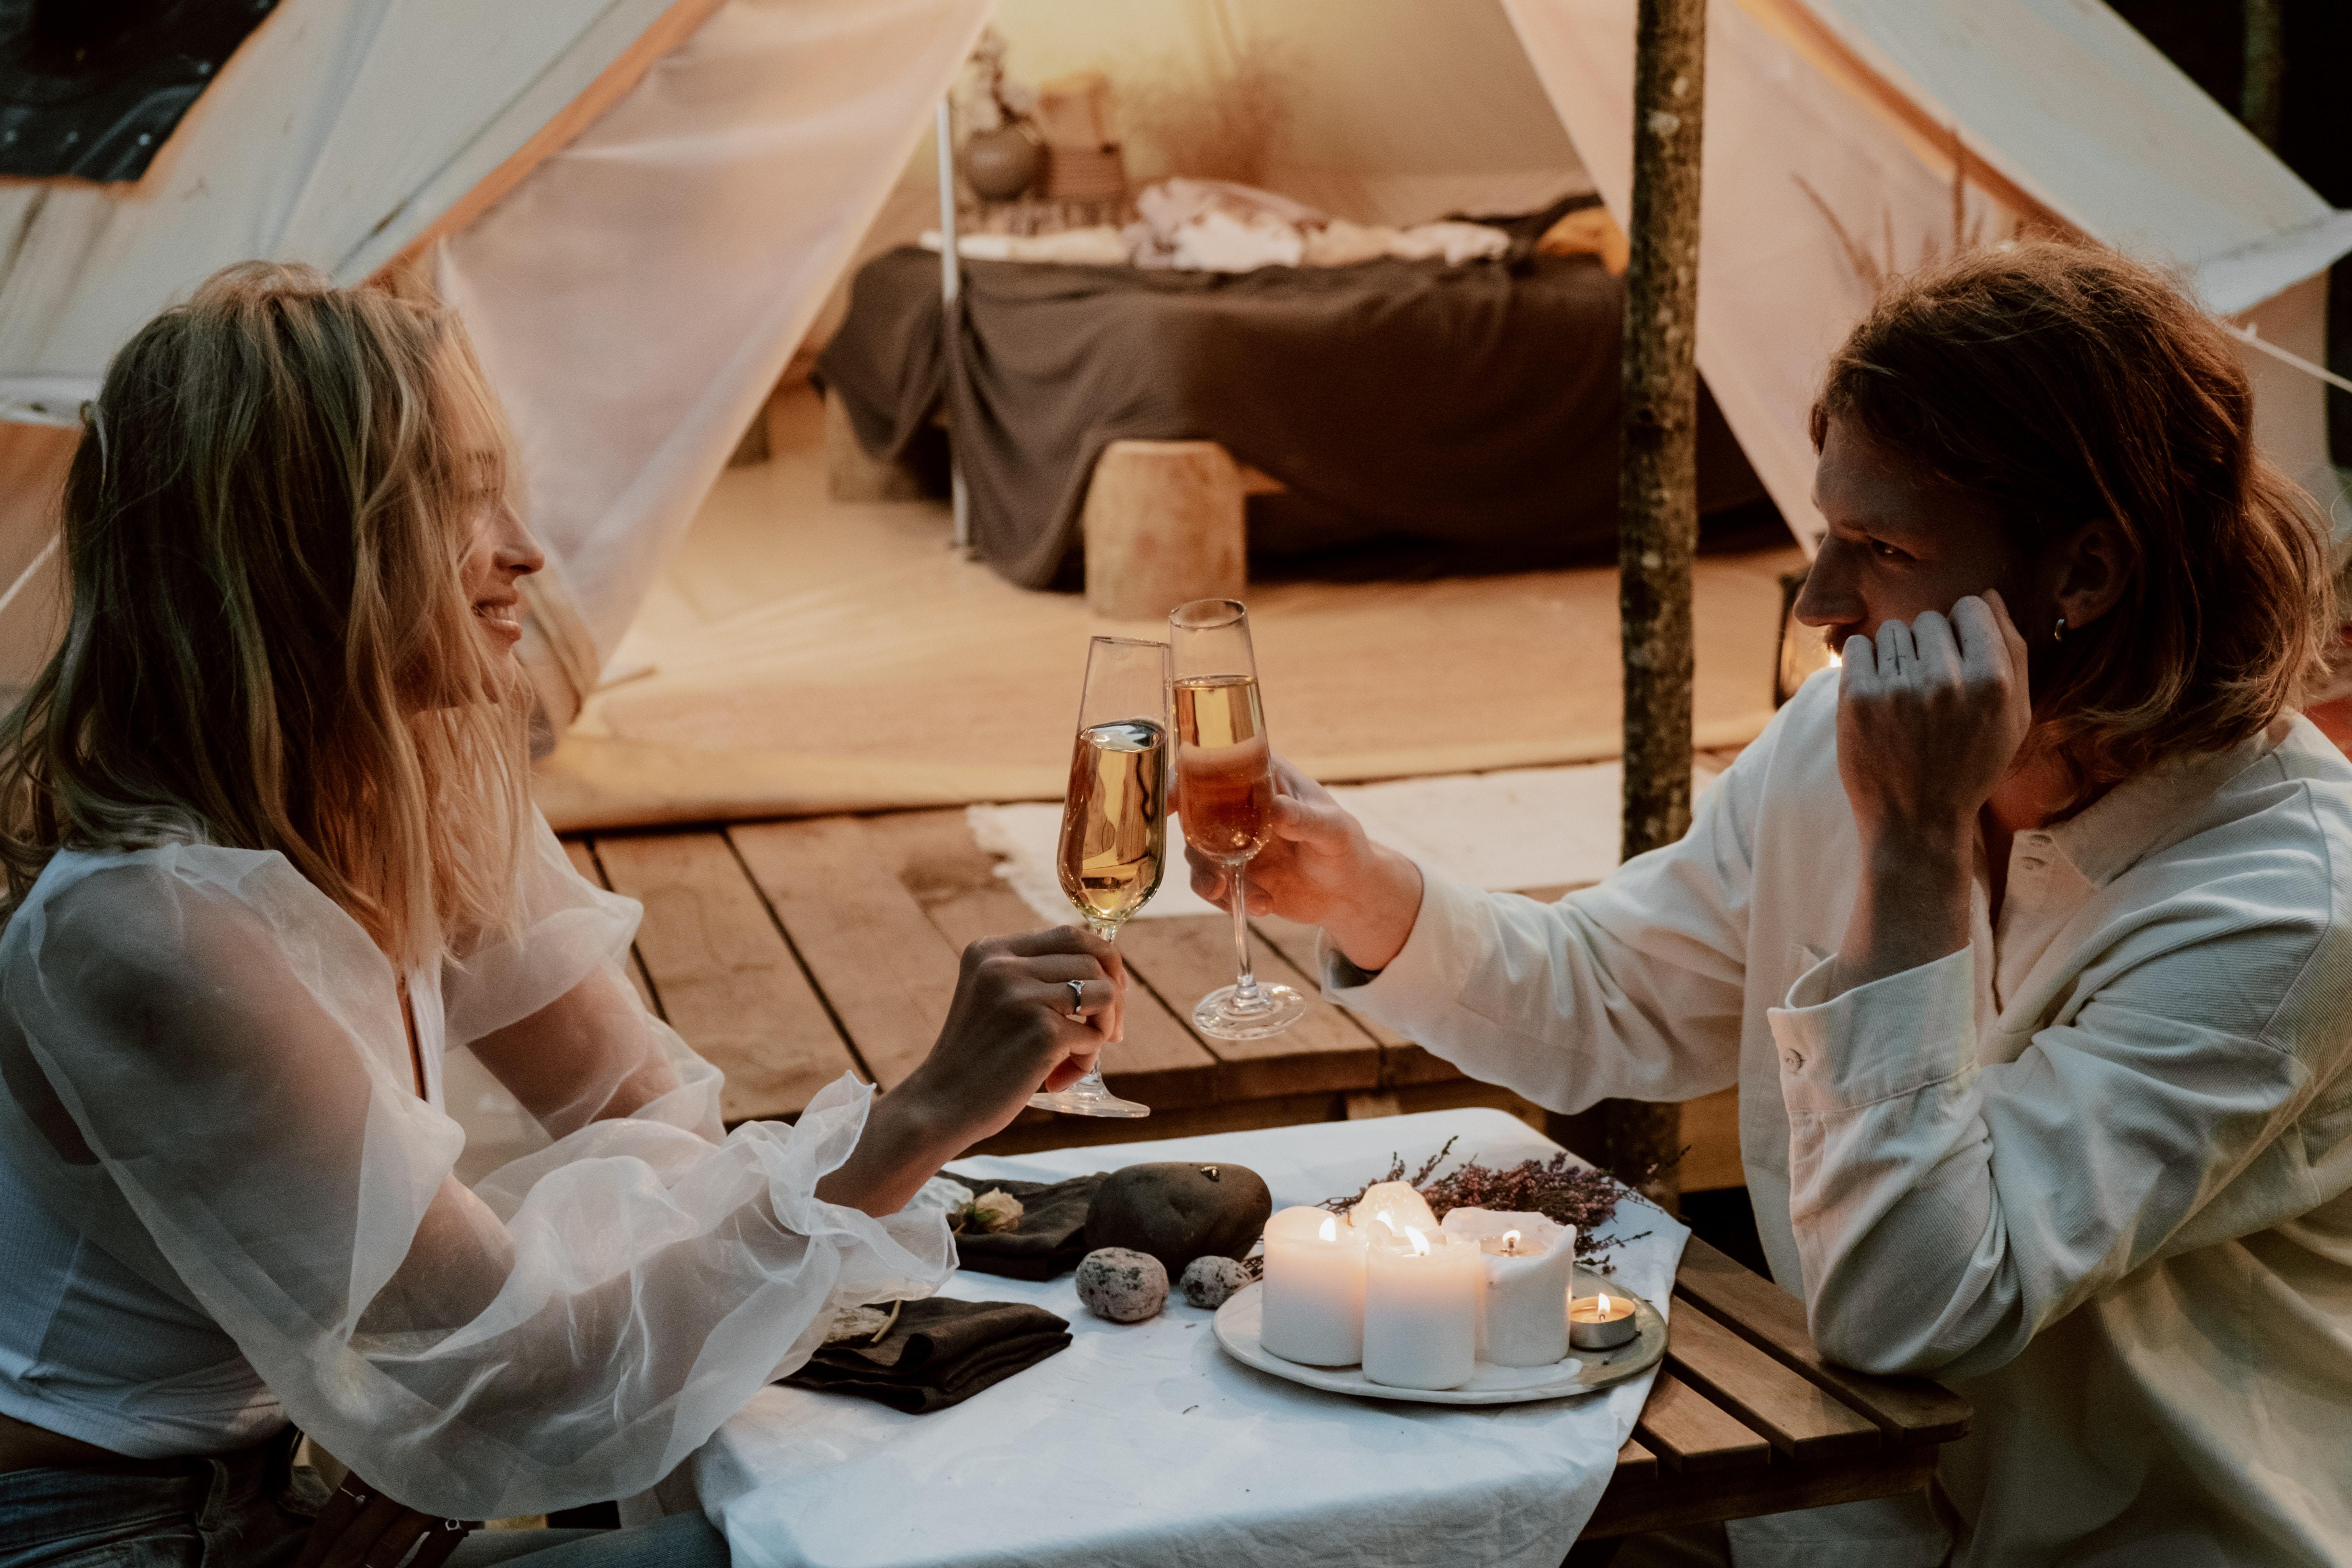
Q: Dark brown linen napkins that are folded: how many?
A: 2